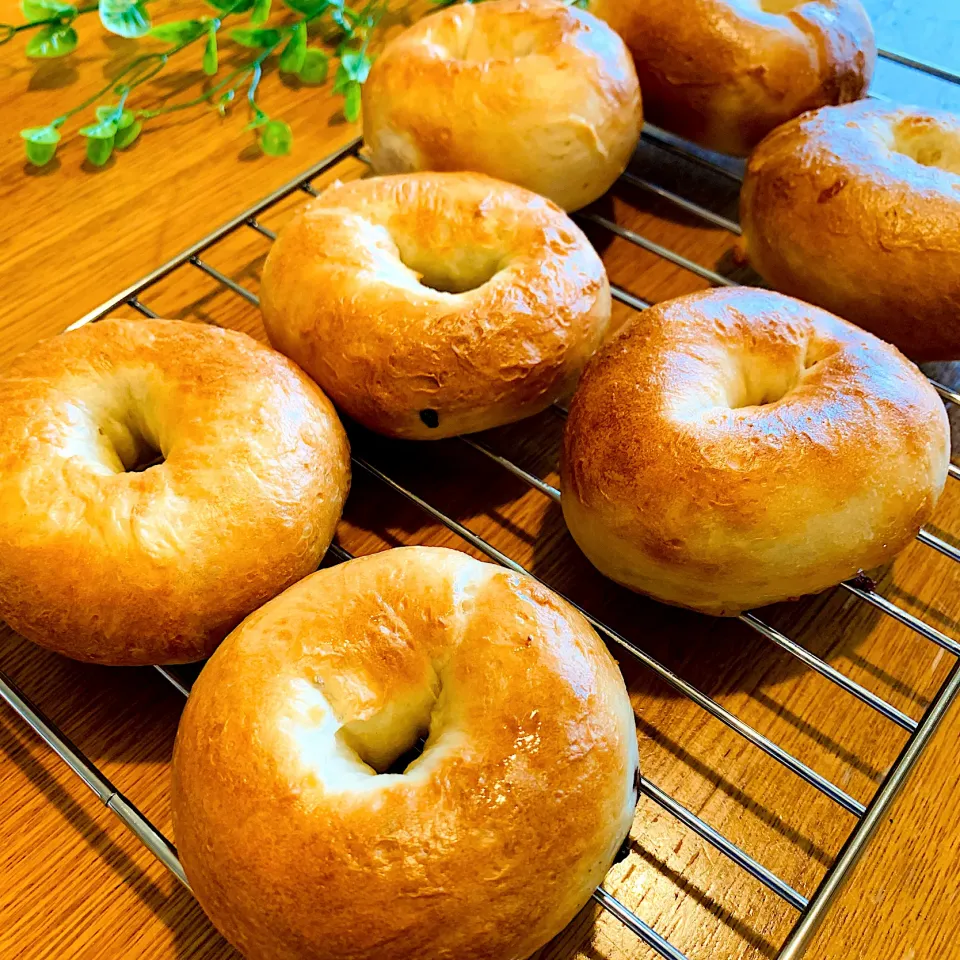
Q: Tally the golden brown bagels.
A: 7